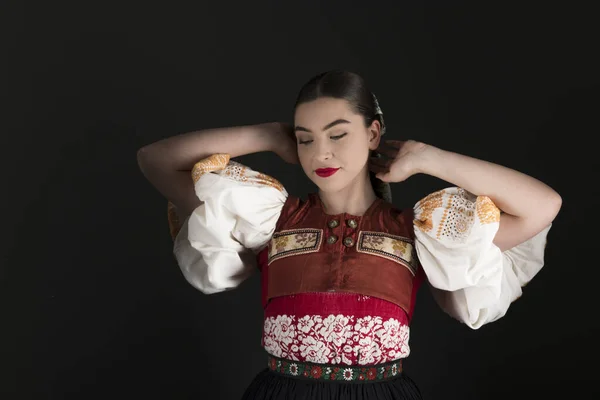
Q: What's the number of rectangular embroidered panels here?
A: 2